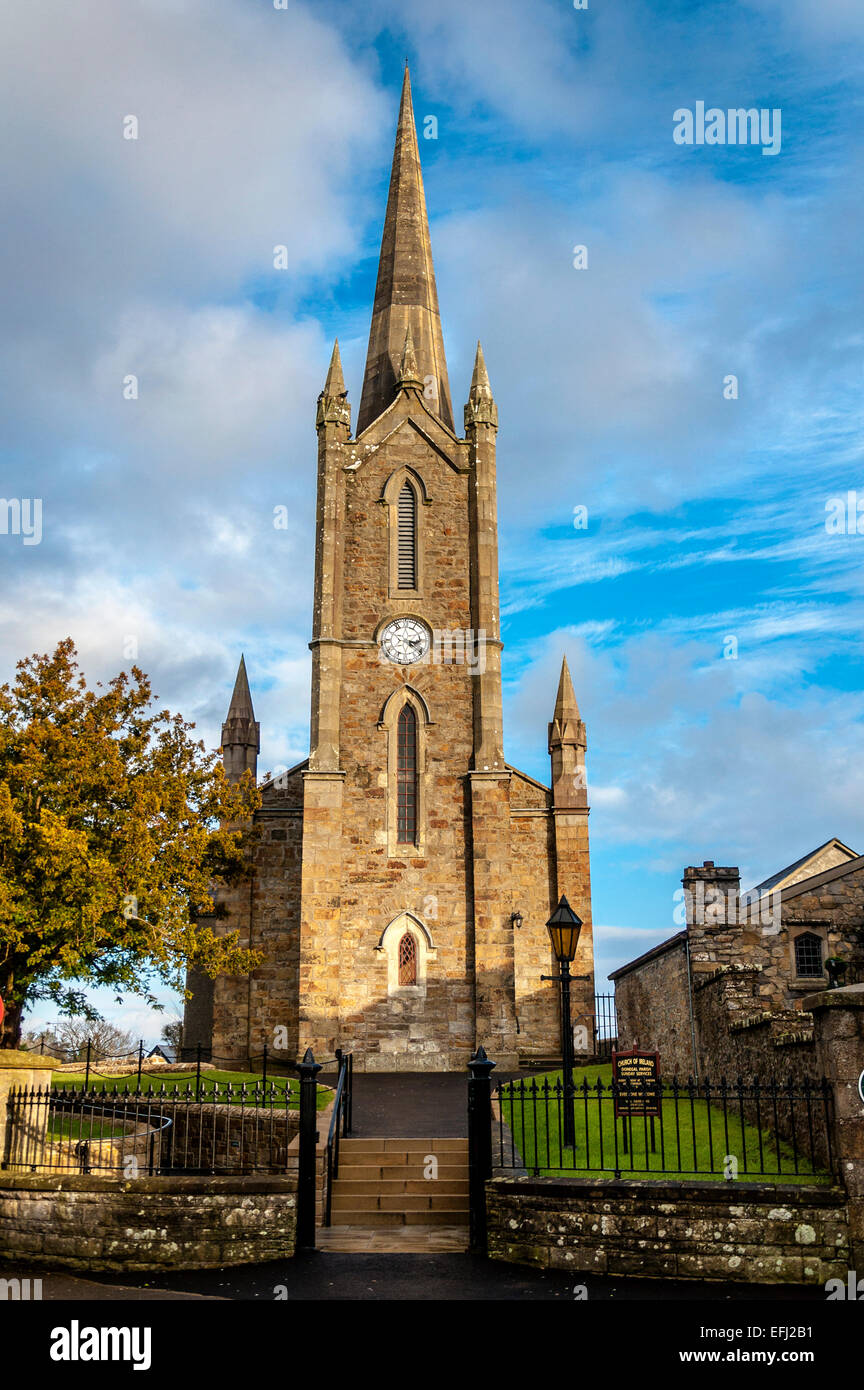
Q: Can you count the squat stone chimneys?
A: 1